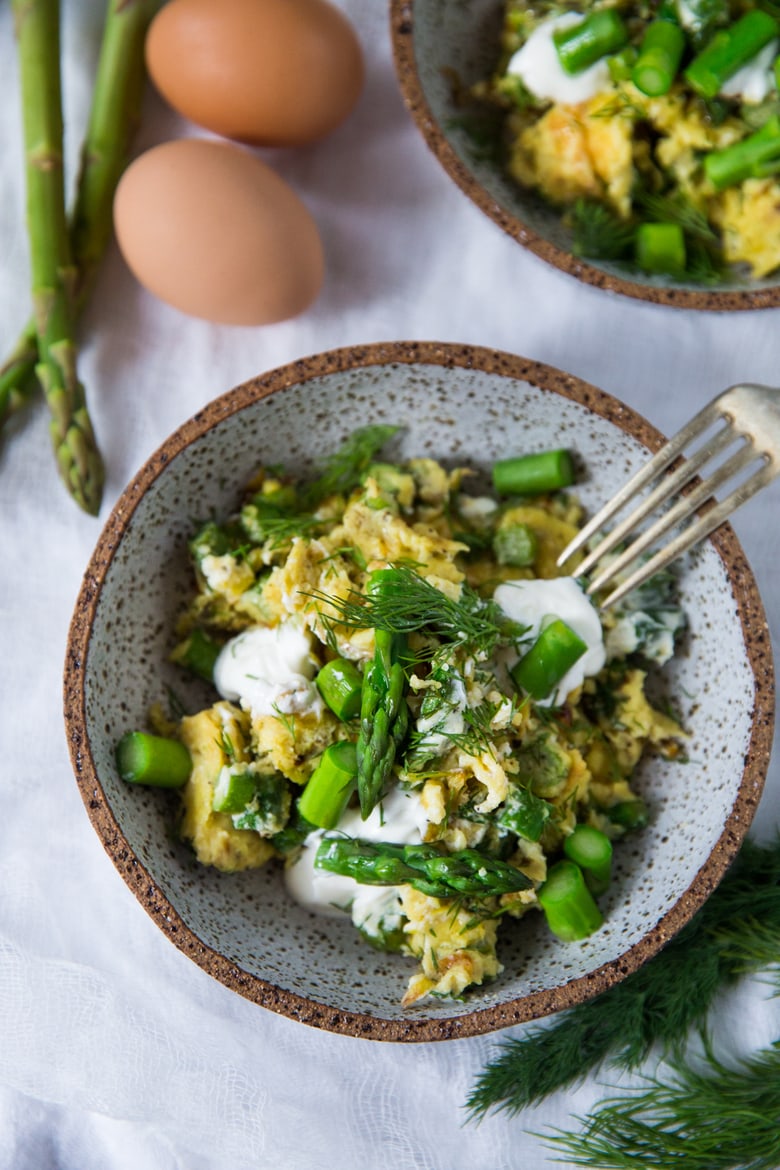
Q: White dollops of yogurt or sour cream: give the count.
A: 5